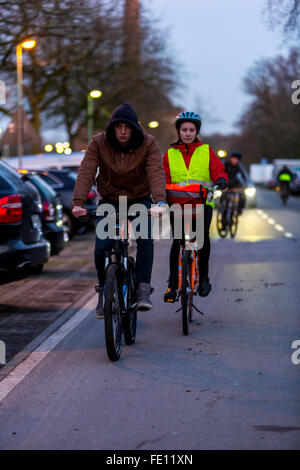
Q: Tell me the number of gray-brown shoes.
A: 2